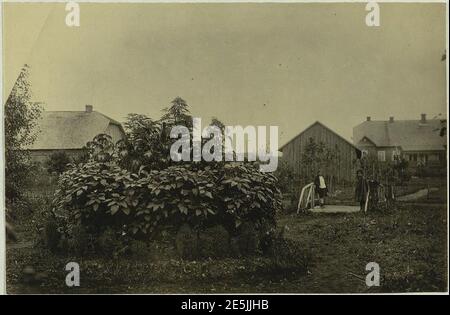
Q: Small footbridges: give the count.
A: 1